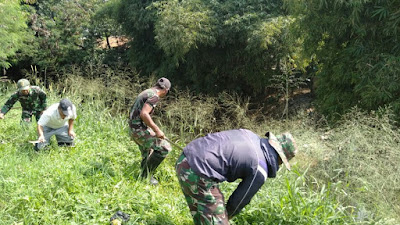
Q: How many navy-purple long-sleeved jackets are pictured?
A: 1